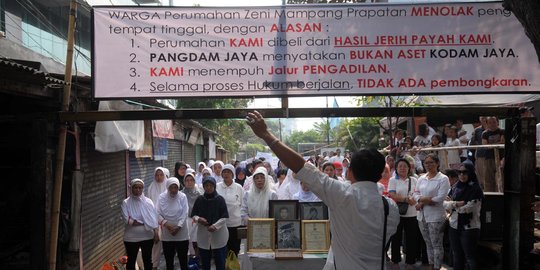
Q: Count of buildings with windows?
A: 1